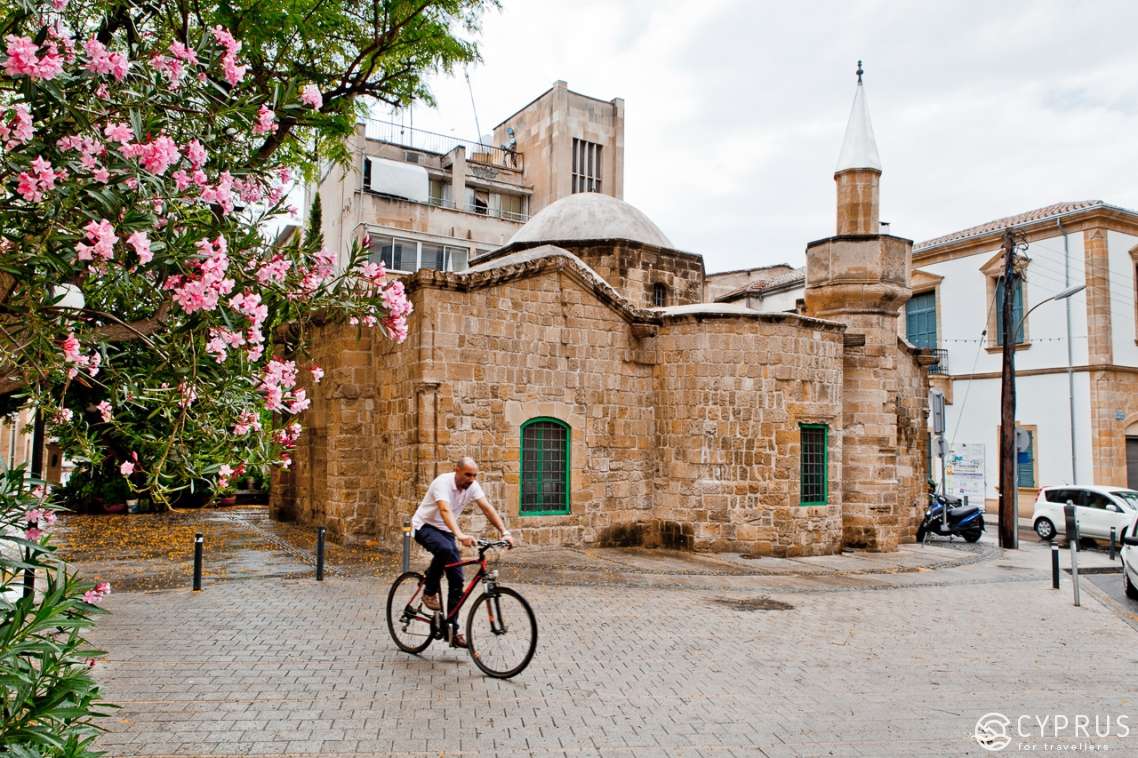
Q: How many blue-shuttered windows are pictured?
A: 3